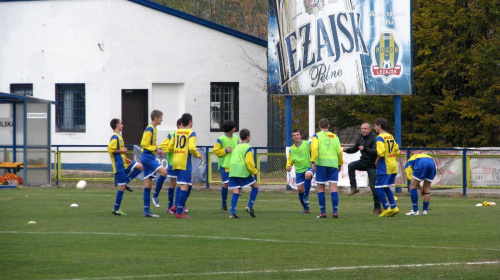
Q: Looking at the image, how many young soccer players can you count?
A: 10